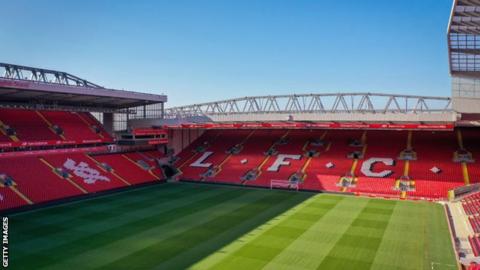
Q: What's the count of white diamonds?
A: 3